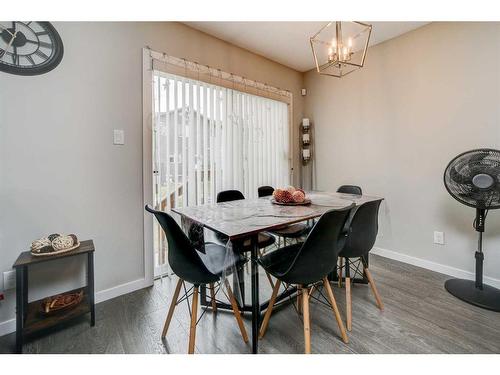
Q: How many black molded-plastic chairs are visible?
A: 6